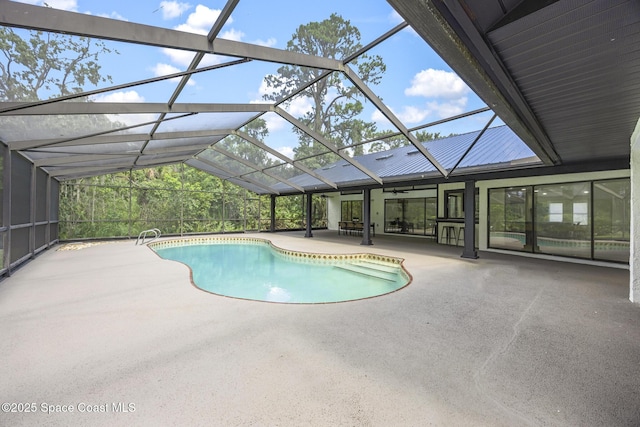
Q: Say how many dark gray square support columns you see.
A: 4